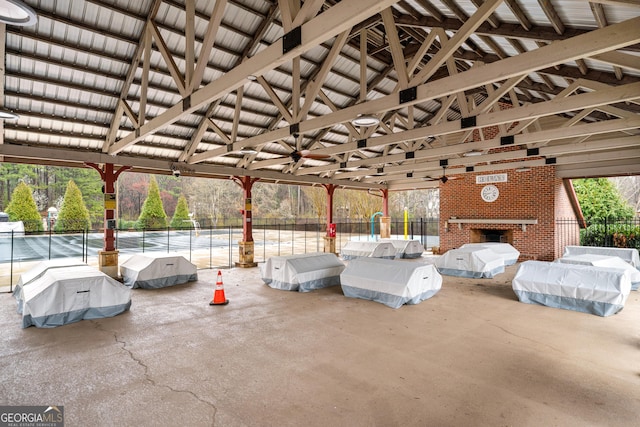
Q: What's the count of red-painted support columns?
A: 4